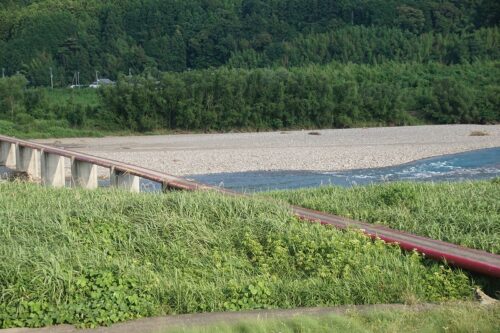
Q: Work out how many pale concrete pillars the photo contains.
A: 5